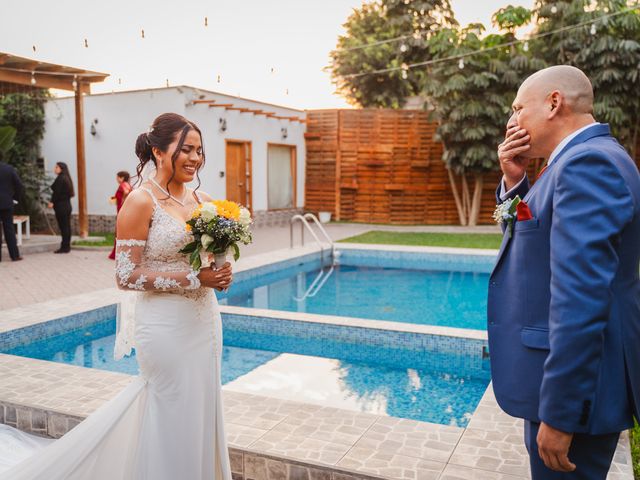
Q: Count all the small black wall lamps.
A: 3